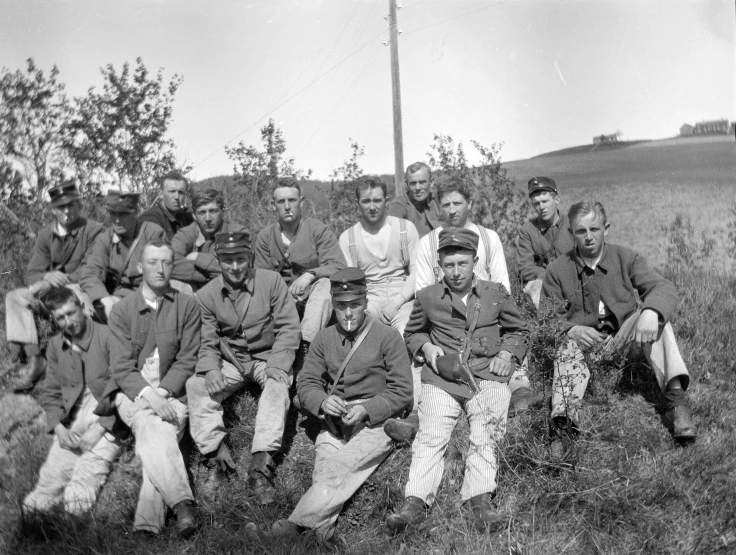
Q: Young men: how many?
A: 15